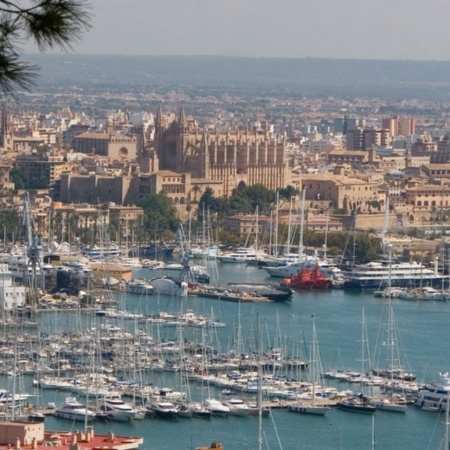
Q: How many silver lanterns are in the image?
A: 0